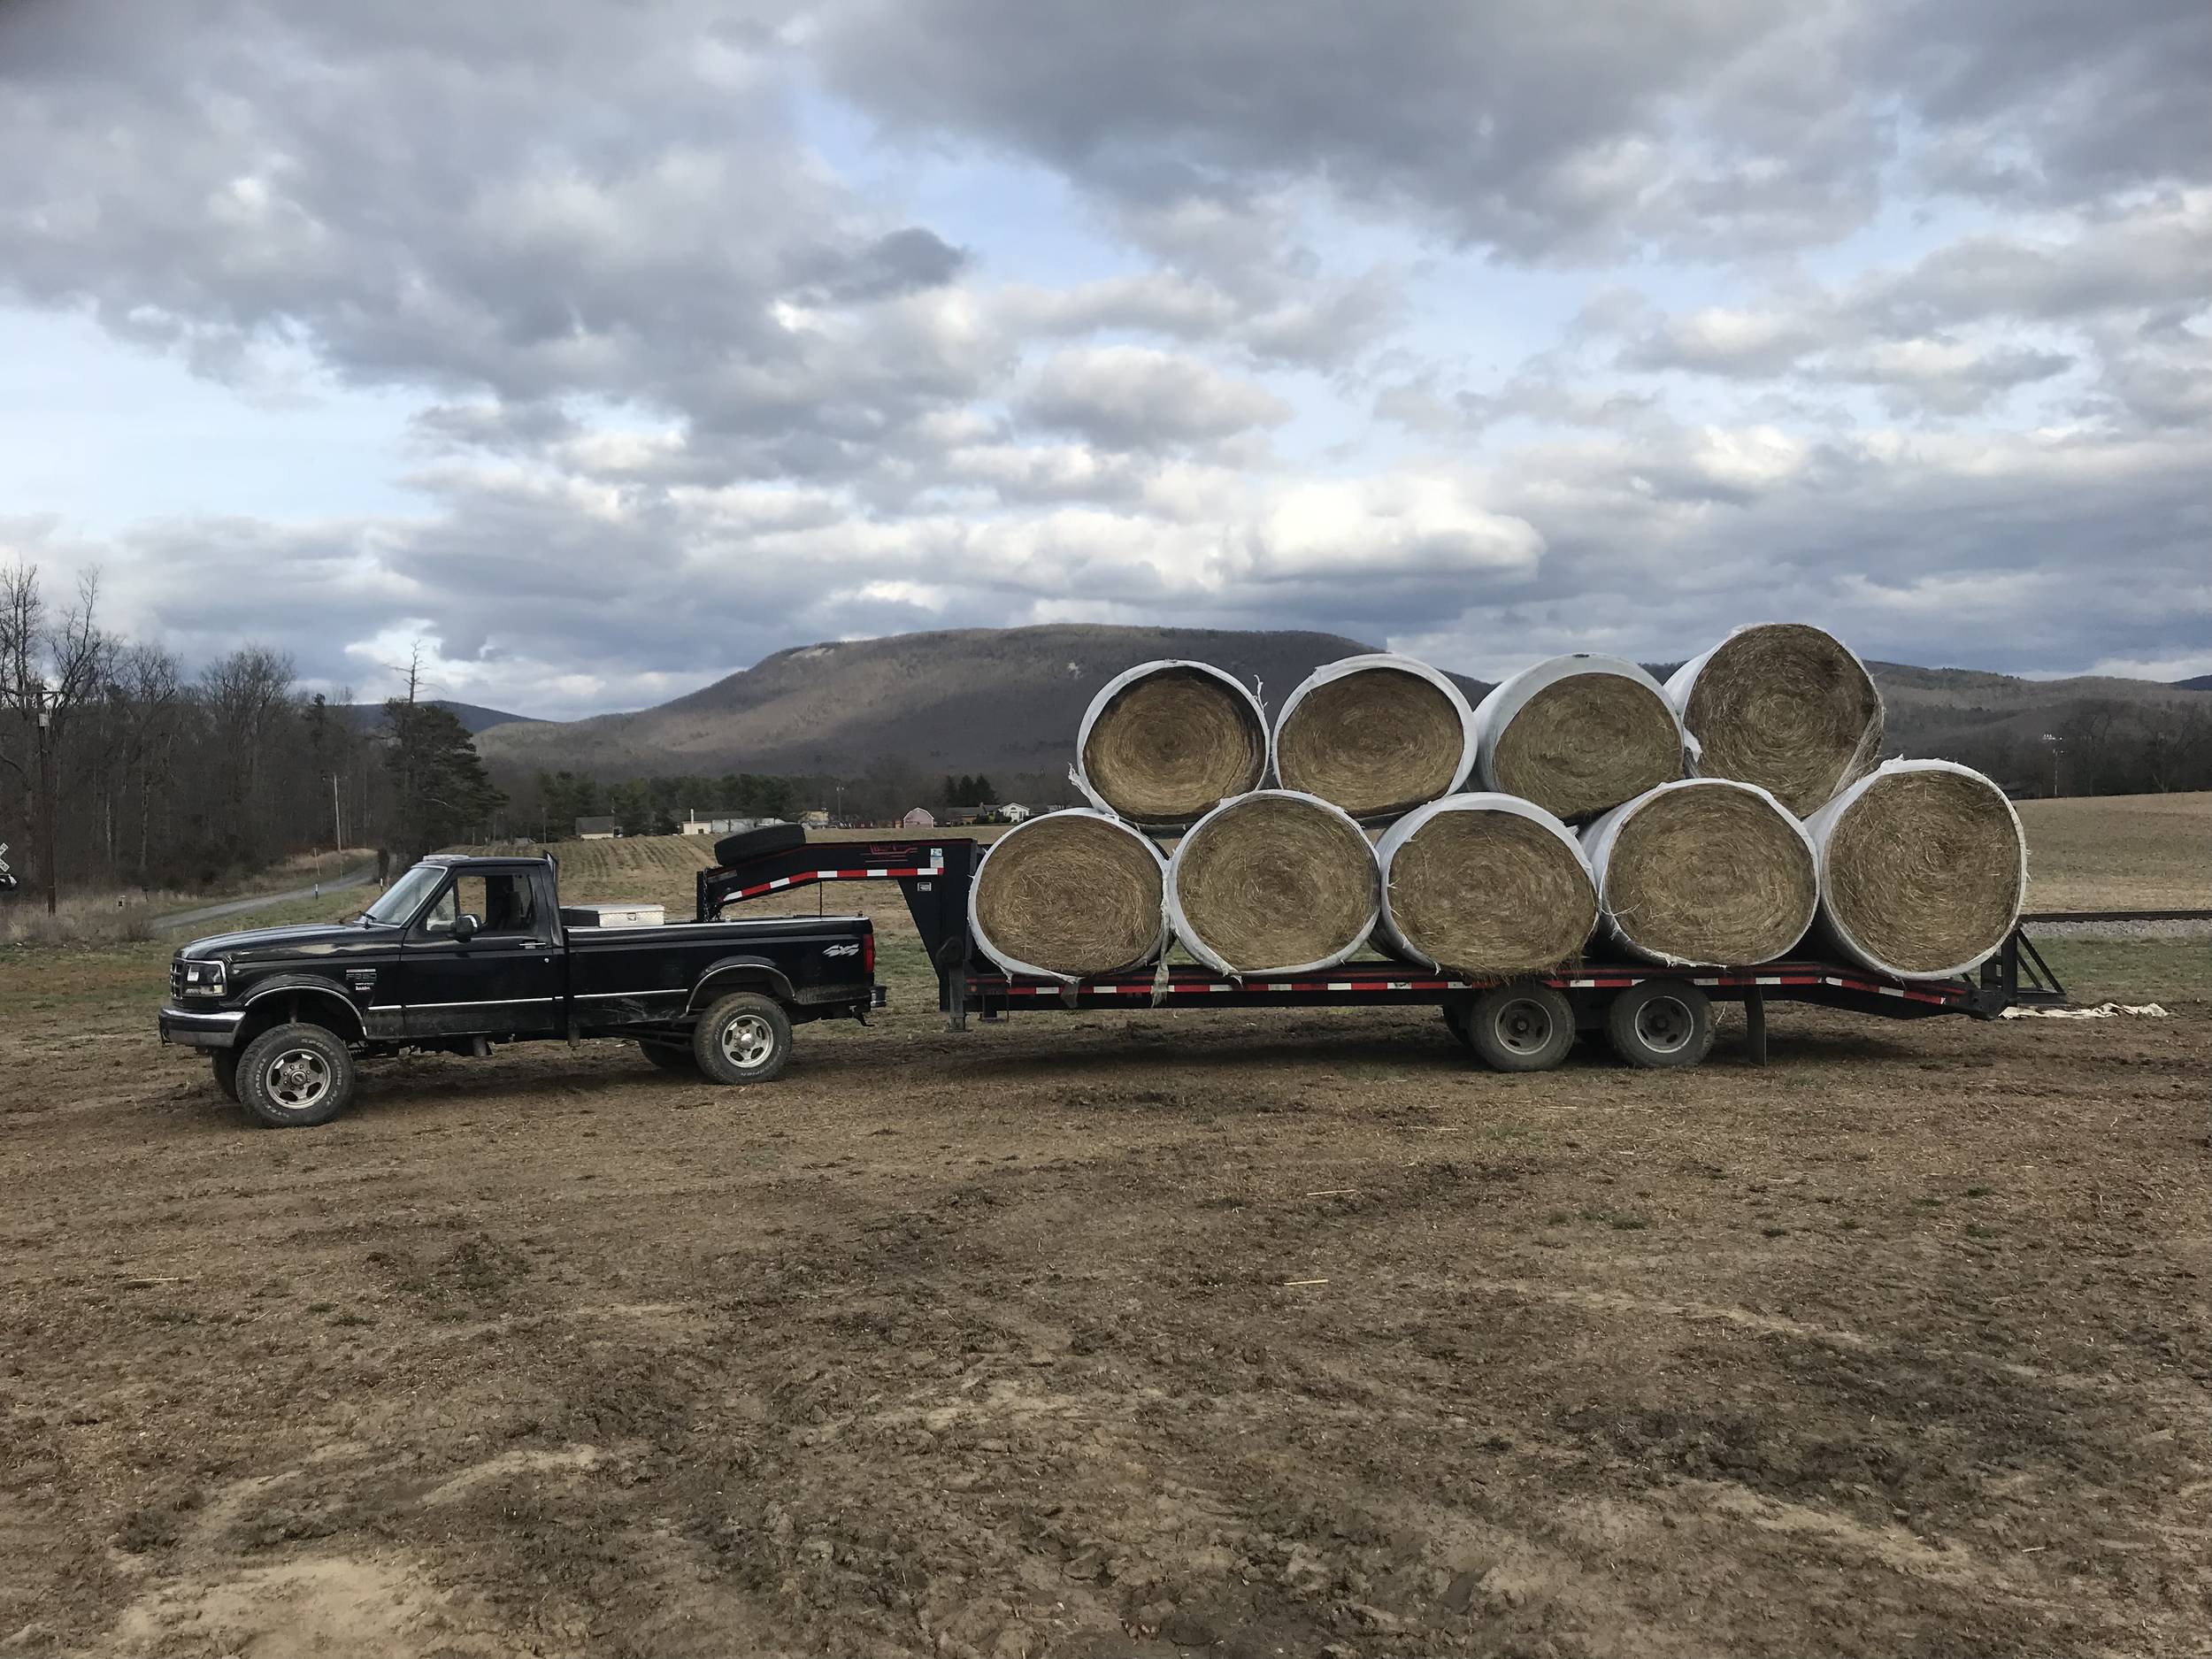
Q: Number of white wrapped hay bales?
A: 9